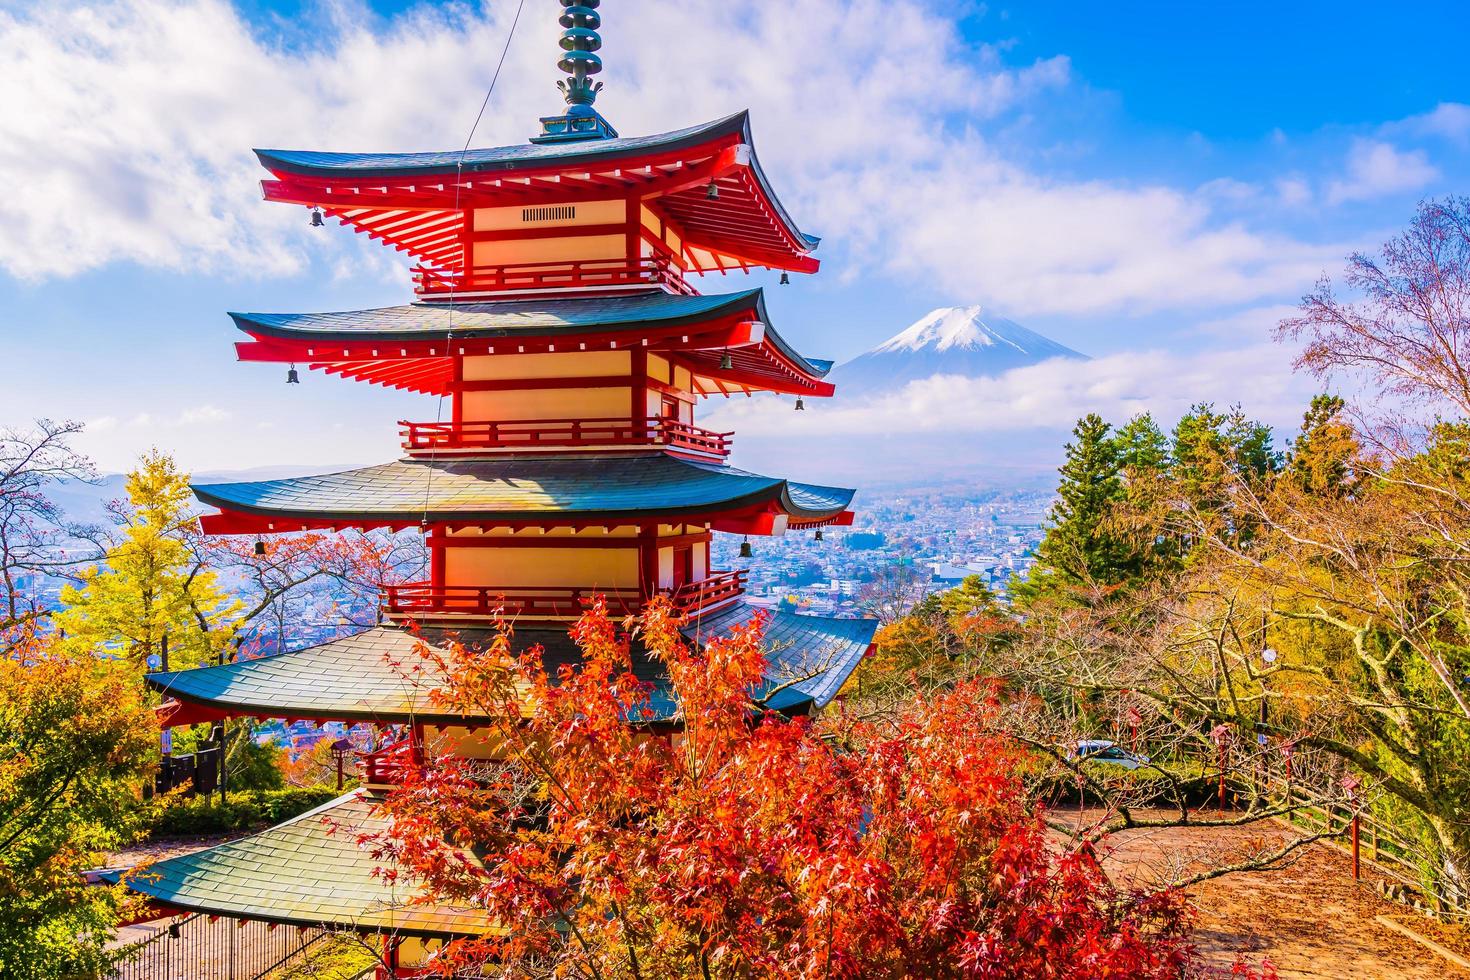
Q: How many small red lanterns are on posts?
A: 5